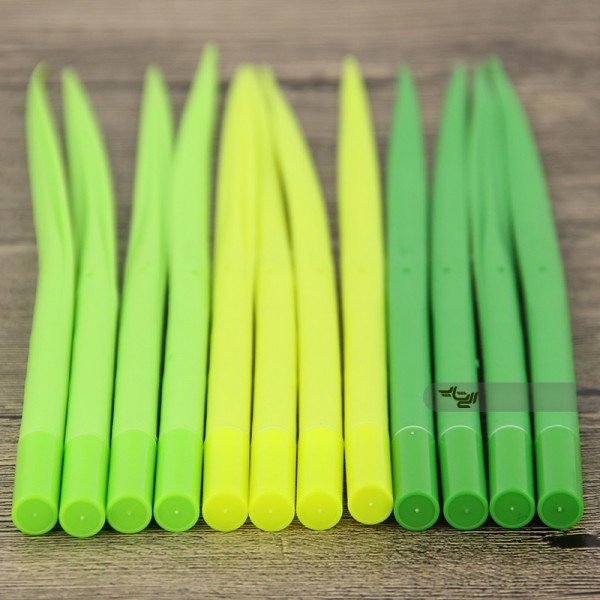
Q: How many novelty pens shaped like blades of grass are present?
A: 12